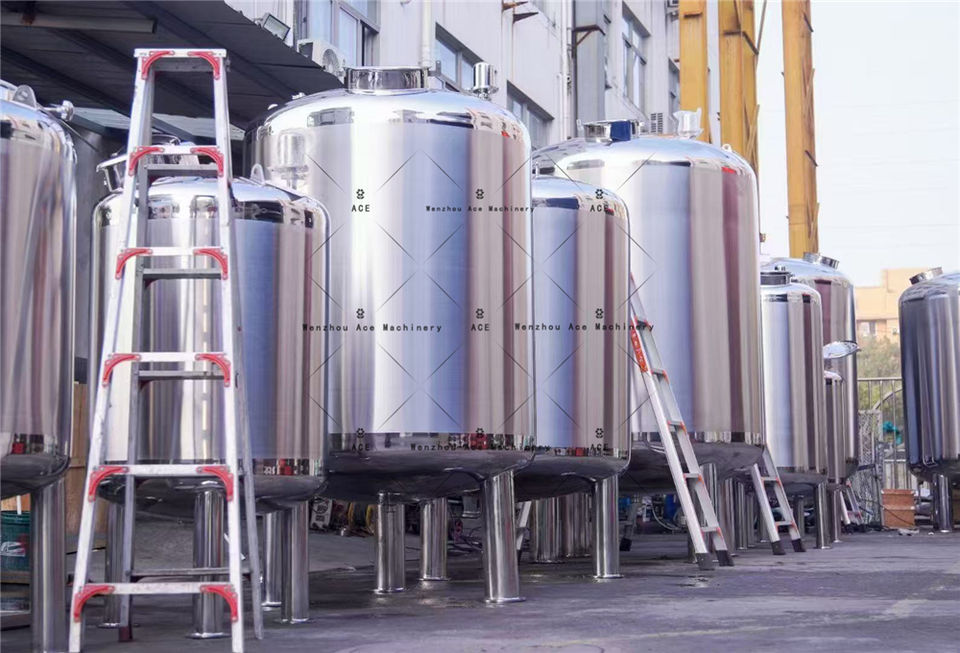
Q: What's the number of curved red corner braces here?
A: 12